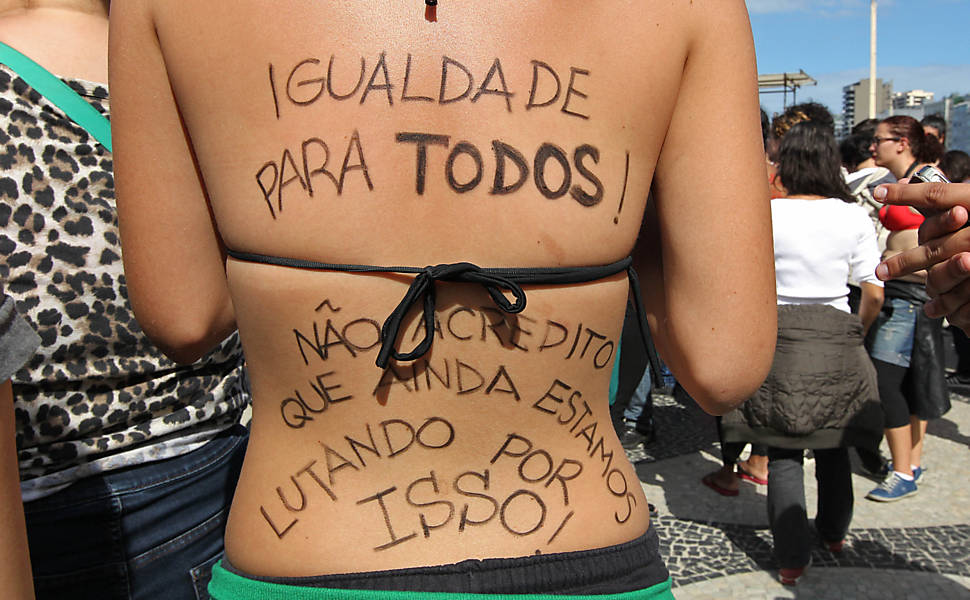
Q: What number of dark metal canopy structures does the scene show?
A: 1